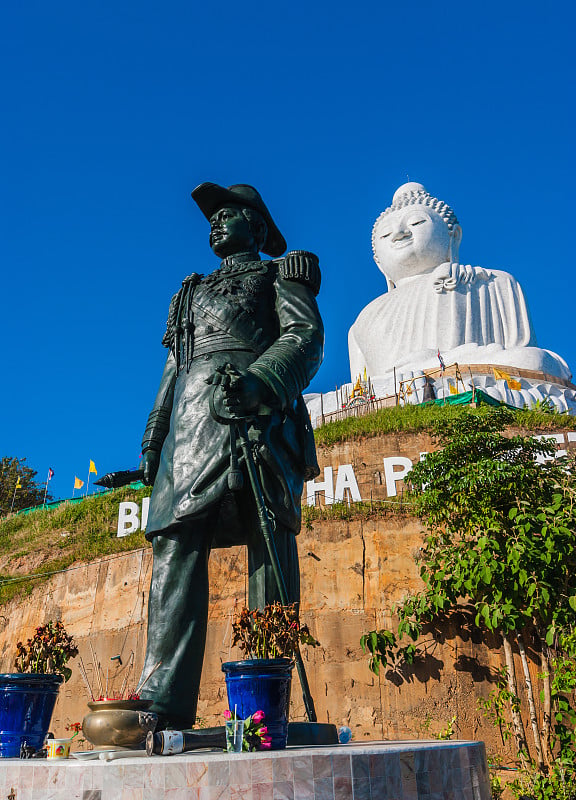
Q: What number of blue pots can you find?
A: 2